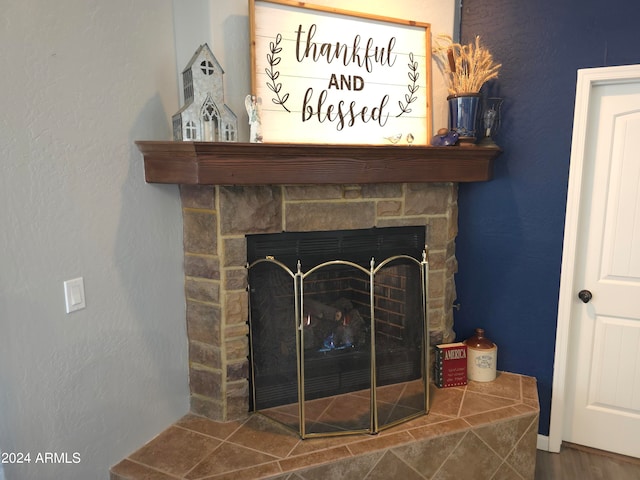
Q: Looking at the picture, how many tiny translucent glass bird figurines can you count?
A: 2